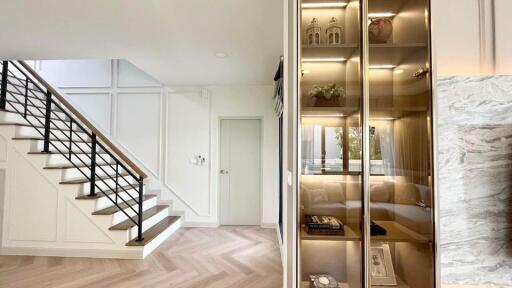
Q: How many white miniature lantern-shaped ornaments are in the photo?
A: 2